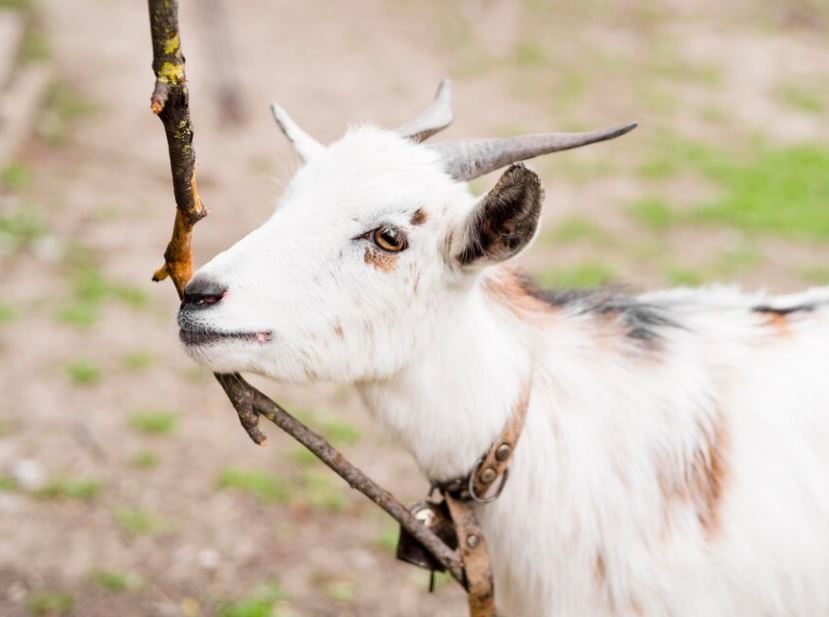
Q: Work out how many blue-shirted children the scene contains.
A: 0